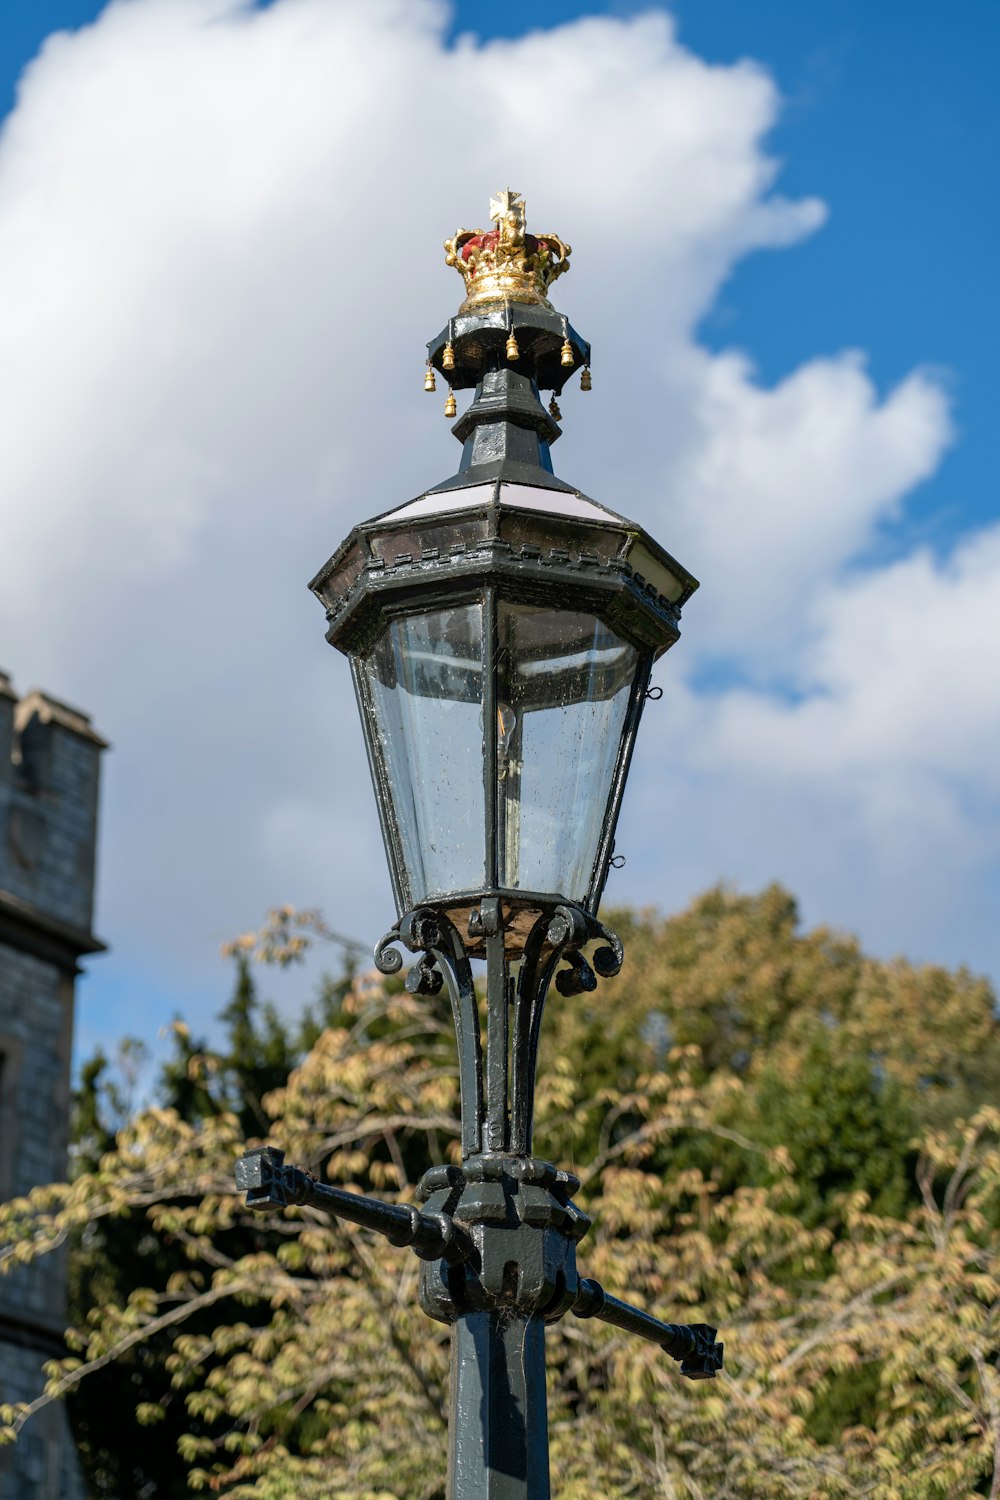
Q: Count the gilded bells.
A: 7